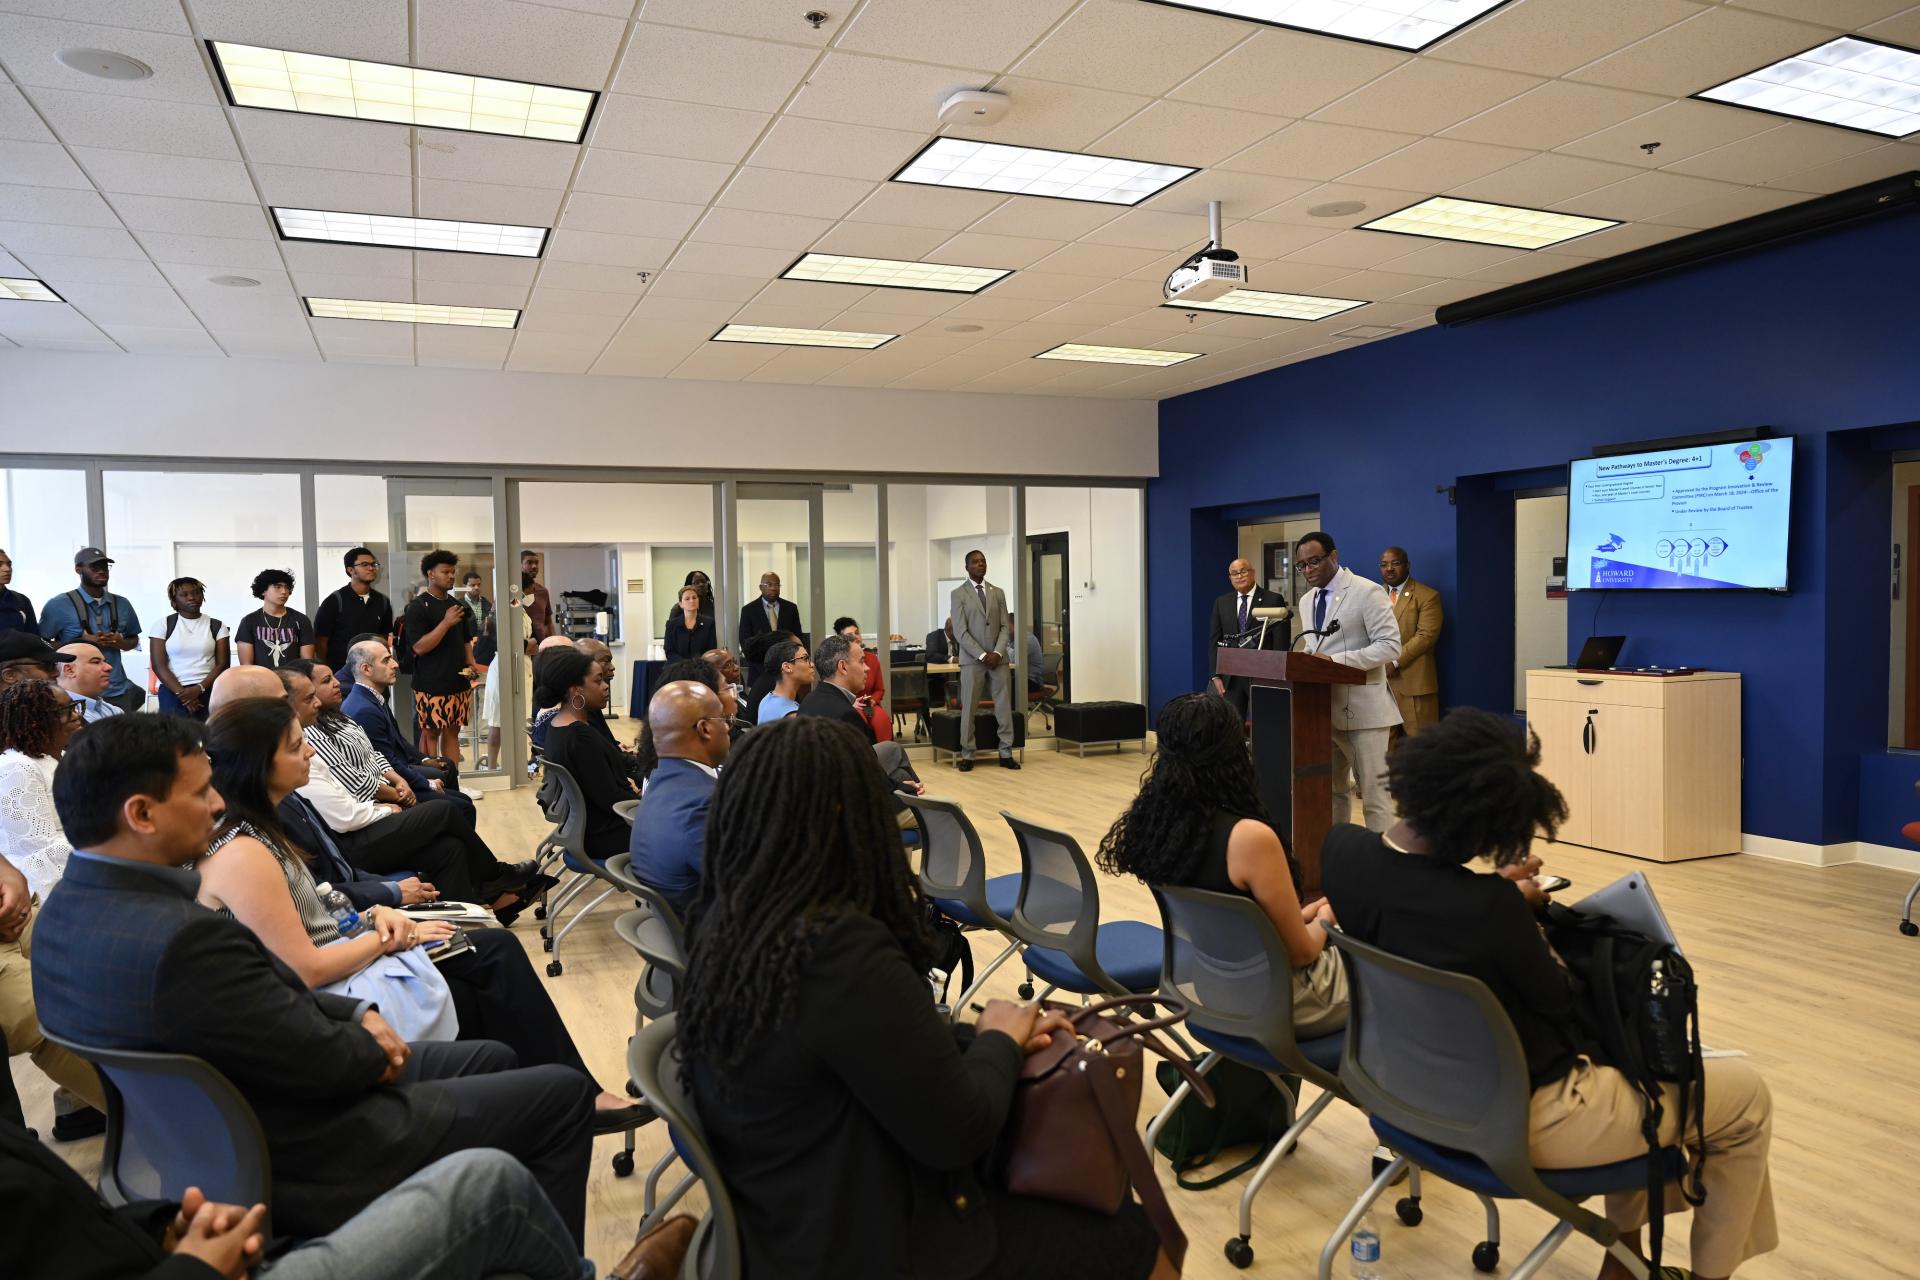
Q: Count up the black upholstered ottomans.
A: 2